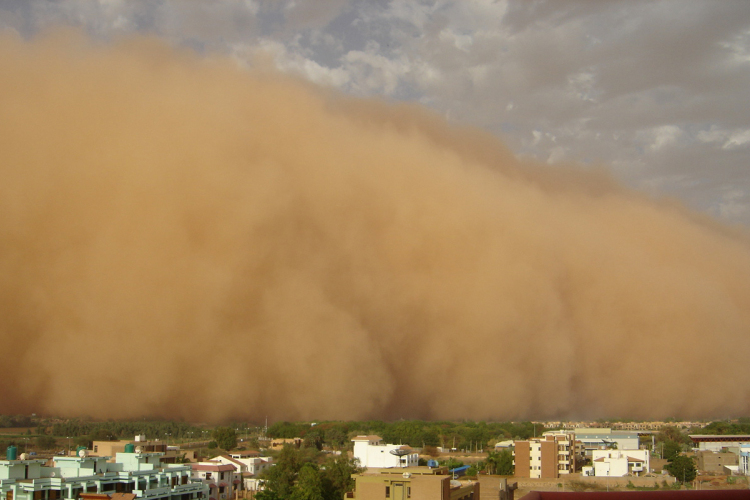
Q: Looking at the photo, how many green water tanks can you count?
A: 3